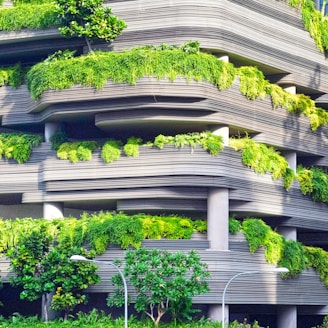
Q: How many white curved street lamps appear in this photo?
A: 2